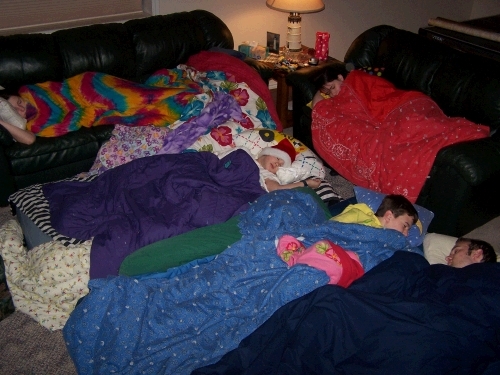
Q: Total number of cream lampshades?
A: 1